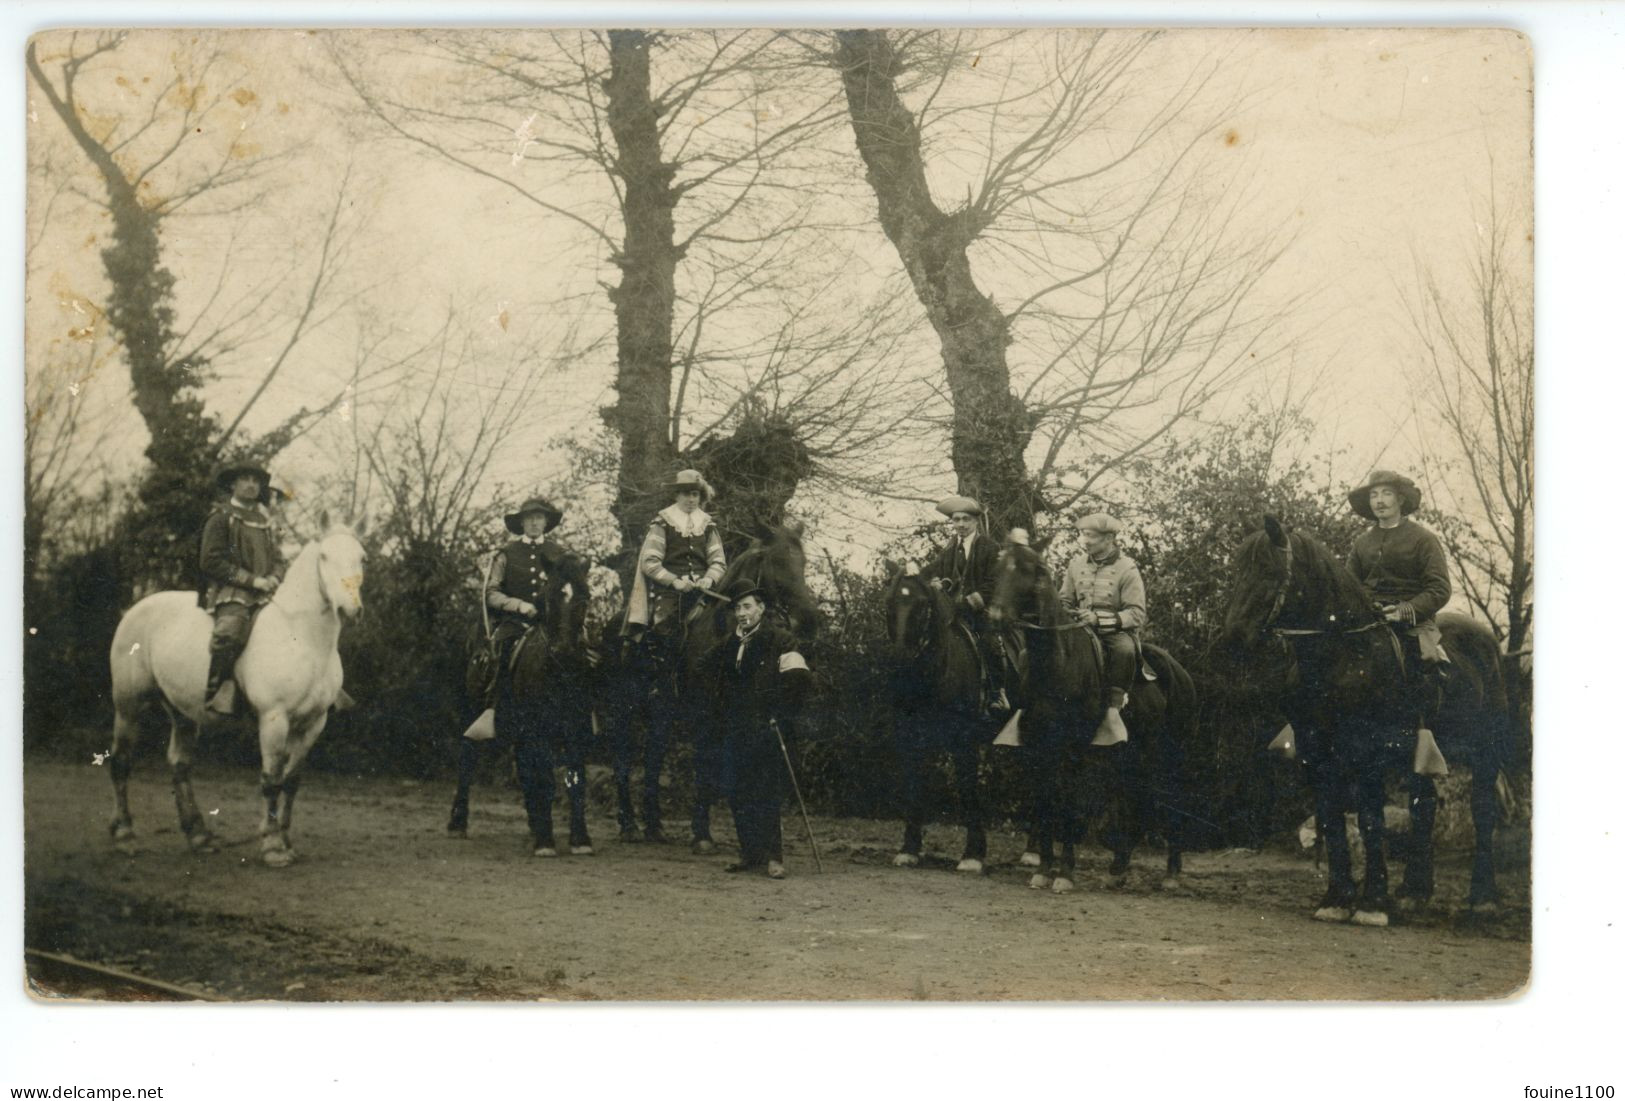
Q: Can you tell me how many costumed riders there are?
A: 6